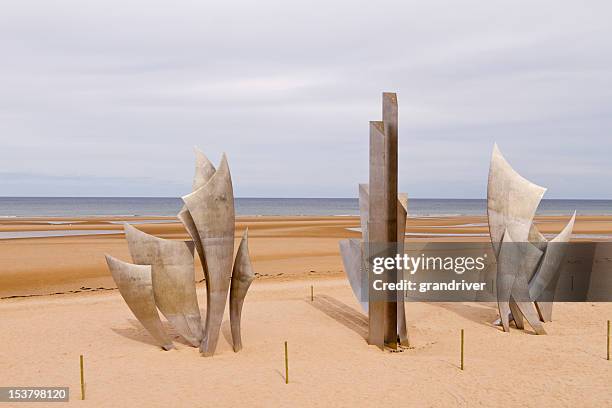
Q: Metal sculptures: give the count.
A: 3